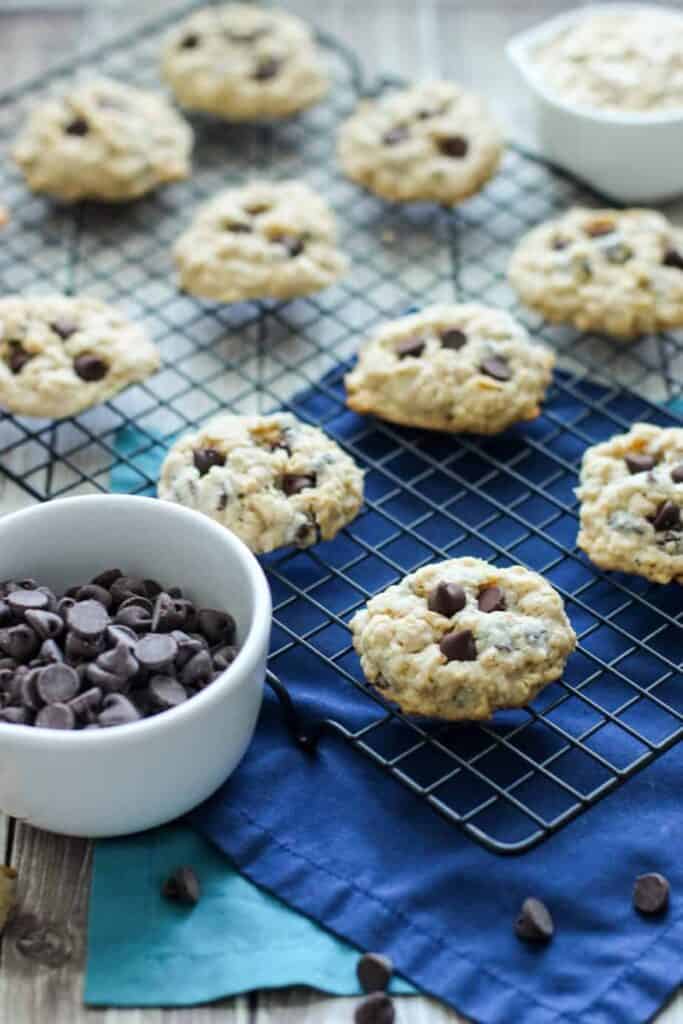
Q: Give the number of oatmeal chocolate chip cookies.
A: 10